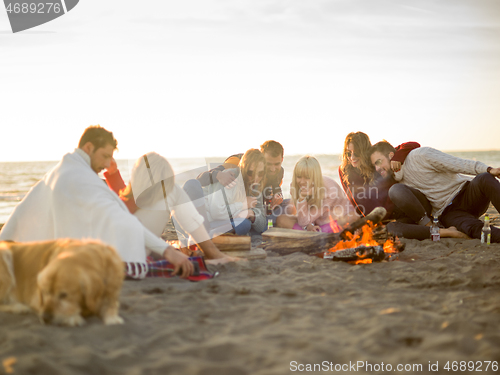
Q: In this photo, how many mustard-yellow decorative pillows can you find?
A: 0